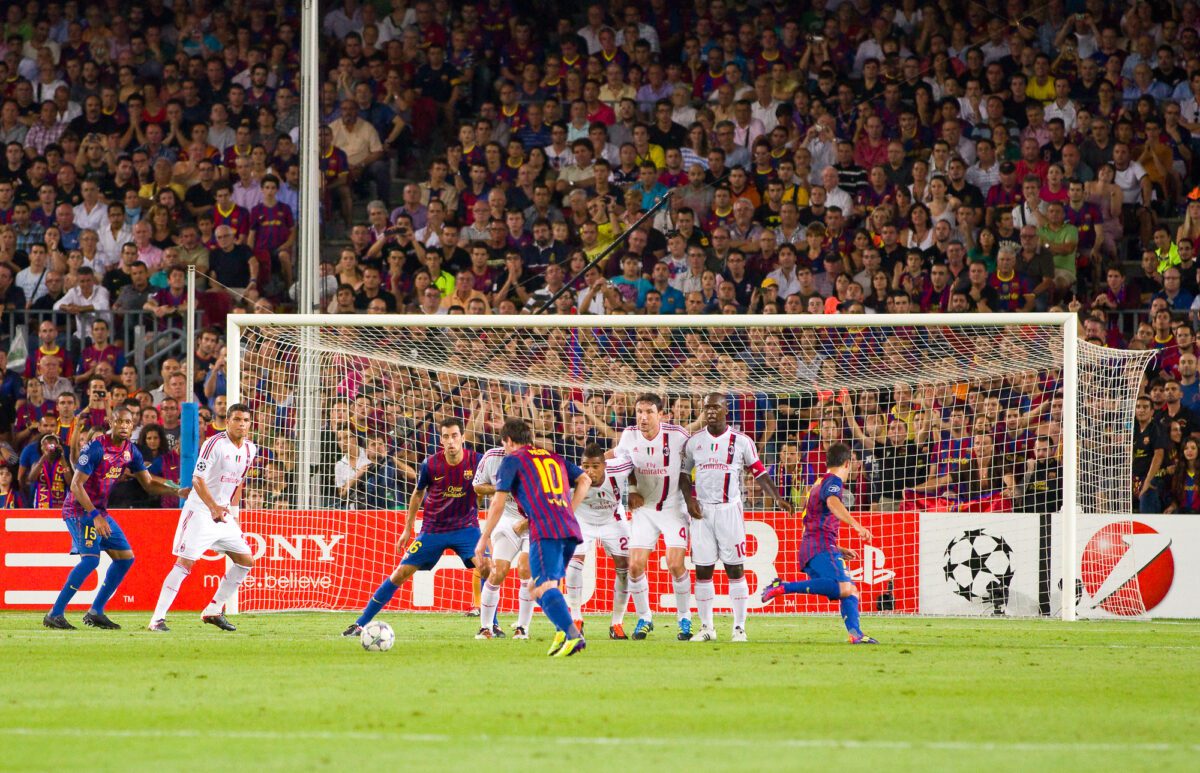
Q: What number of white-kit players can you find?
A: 5